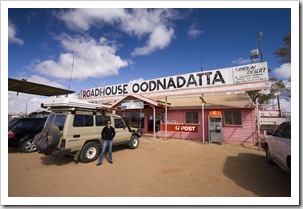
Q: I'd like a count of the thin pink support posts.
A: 4